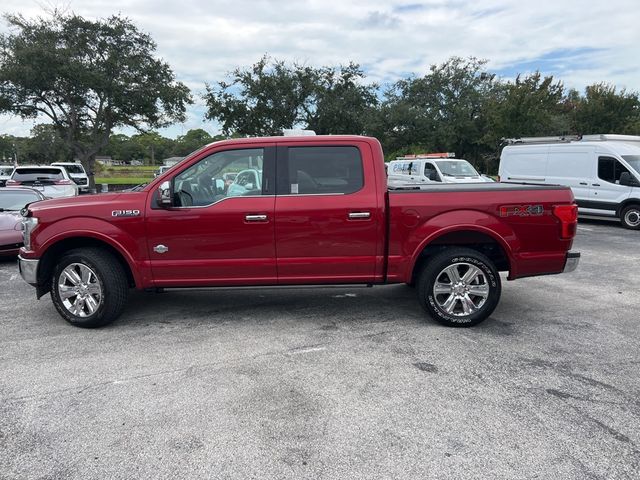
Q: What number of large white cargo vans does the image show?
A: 2